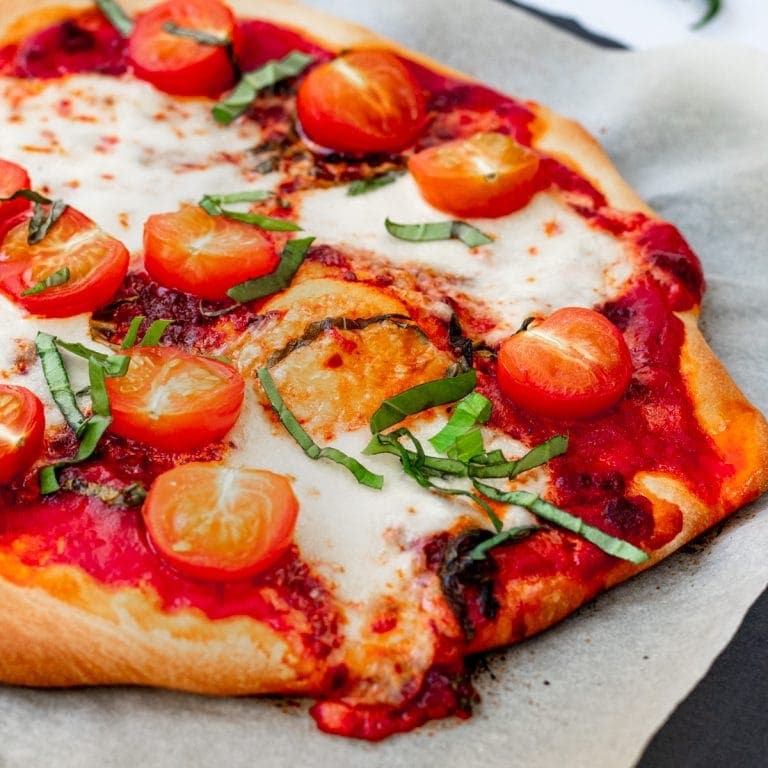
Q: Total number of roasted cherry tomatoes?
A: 10